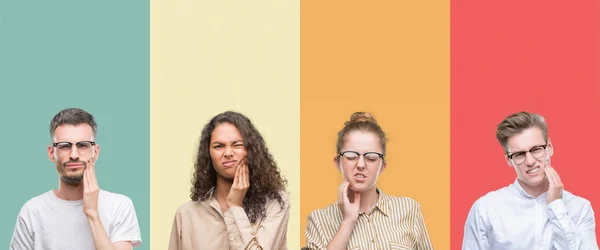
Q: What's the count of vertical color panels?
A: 4